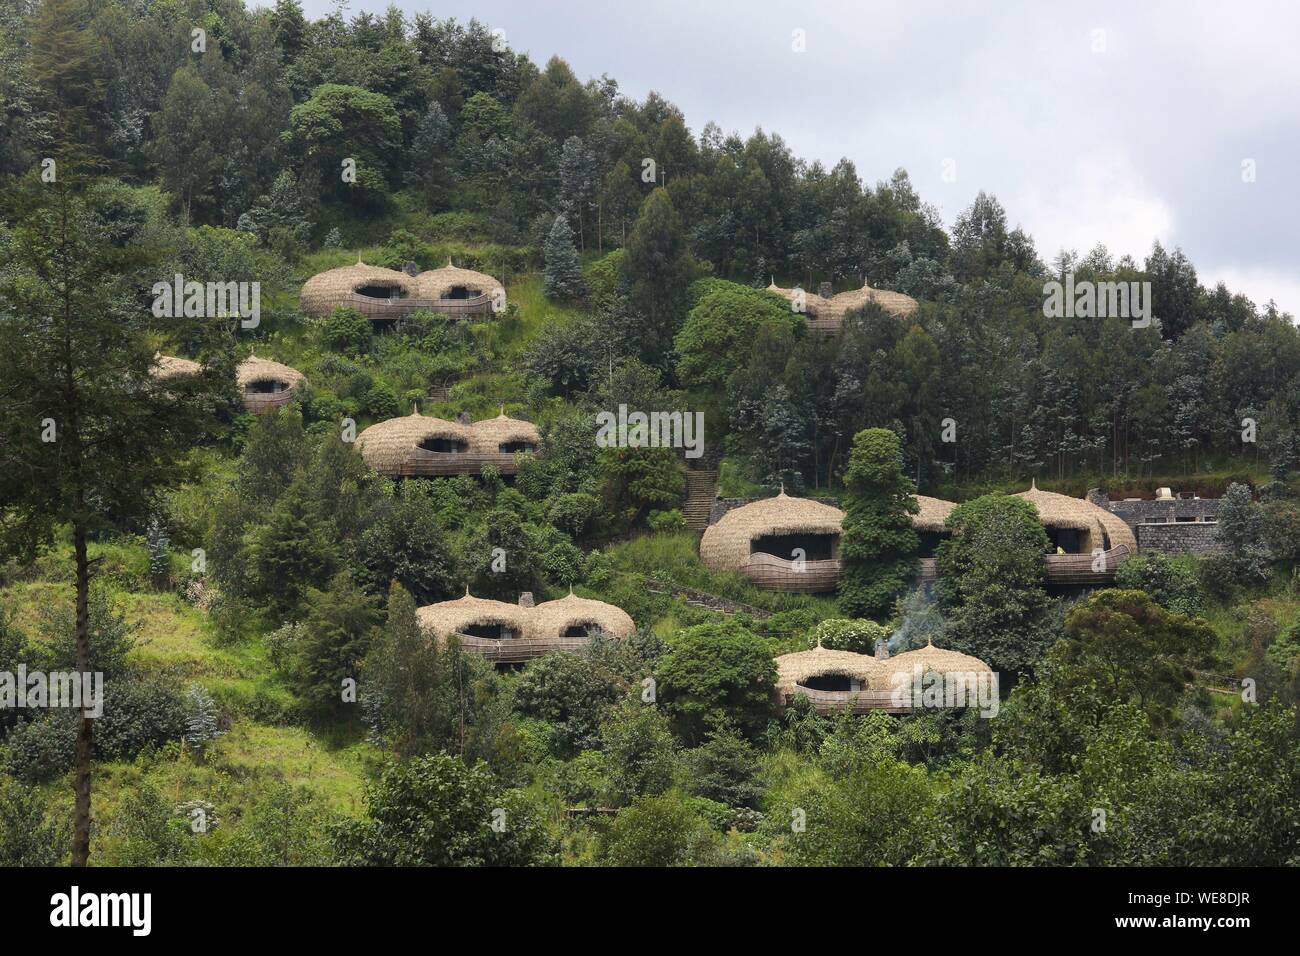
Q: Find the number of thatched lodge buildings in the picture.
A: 7